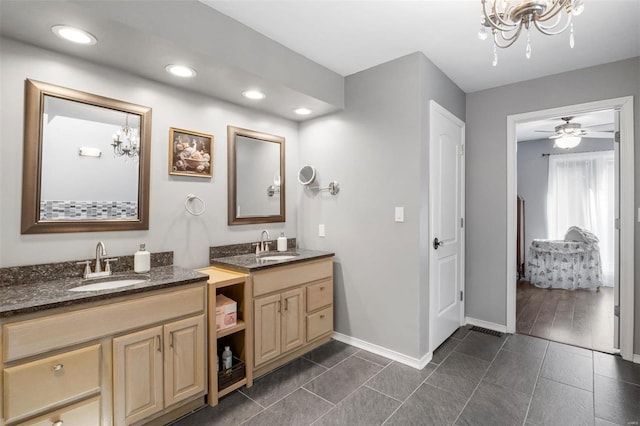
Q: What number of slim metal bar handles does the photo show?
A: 4